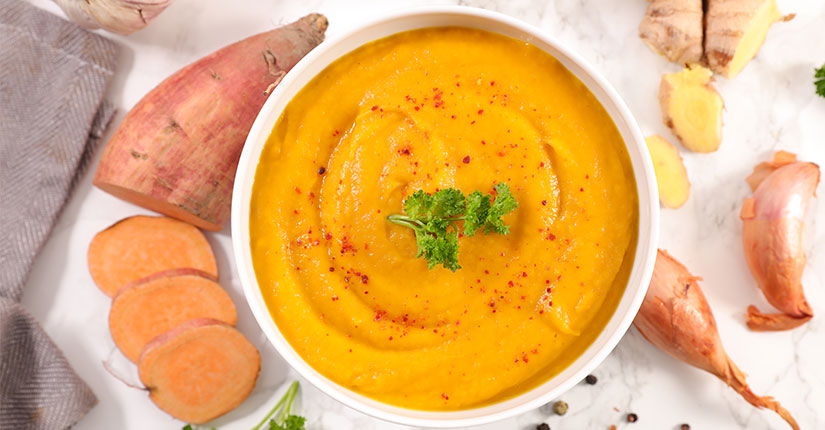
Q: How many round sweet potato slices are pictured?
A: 3